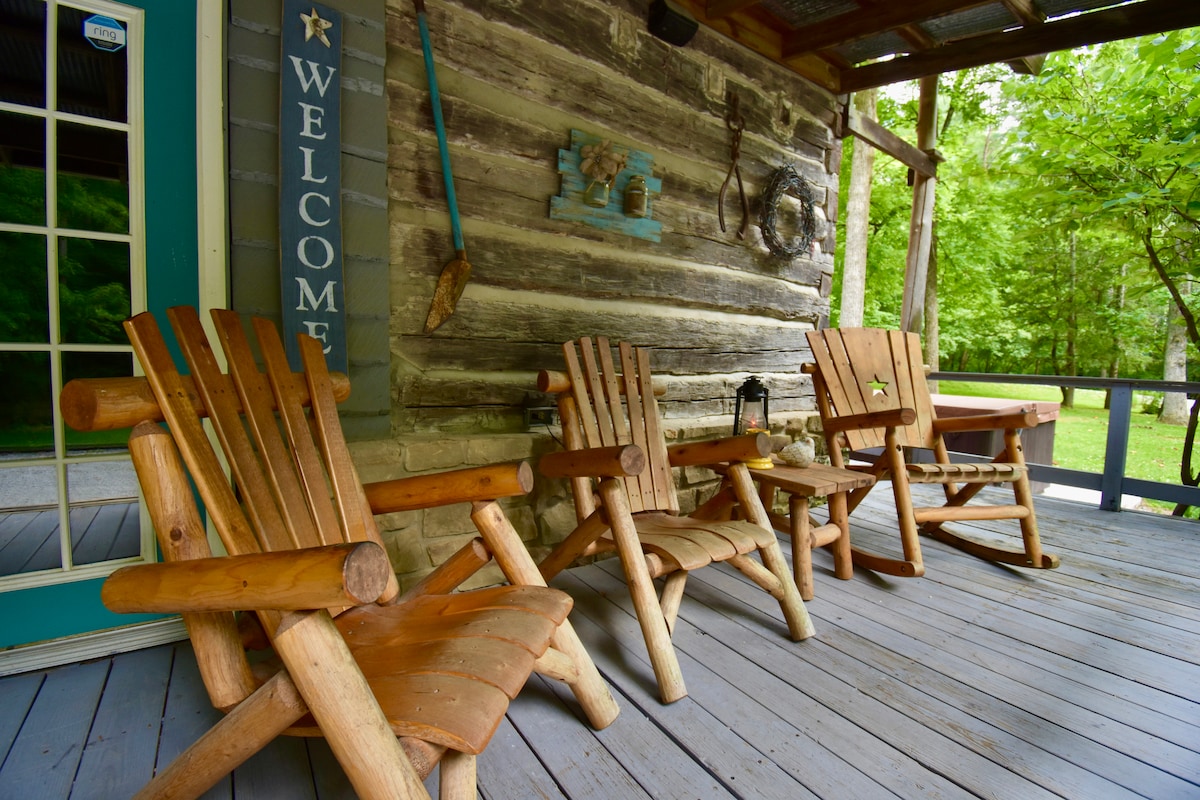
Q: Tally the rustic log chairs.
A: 3